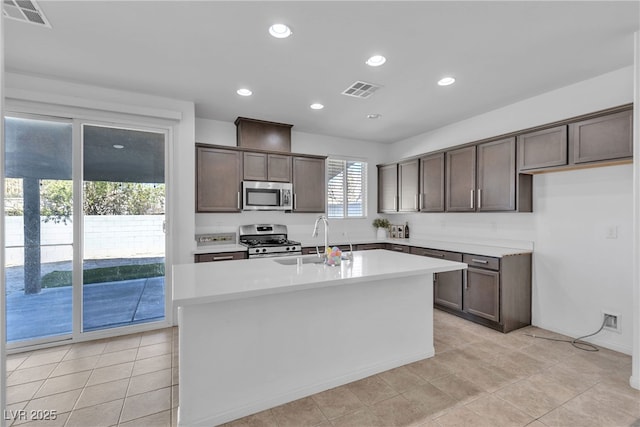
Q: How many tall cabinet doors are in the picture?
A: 7